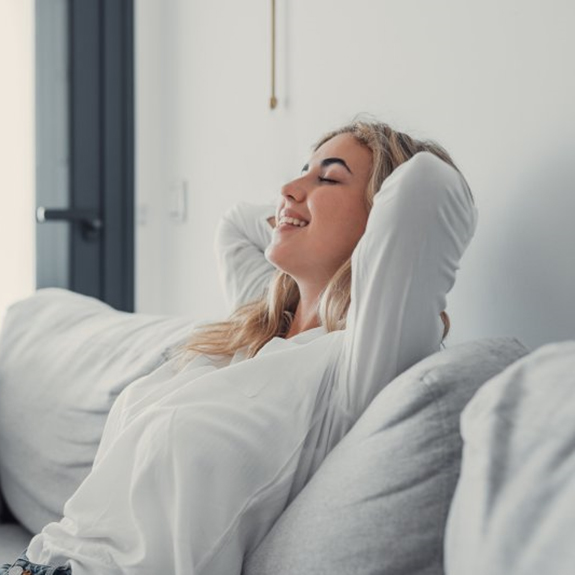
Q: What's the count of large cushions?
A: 3